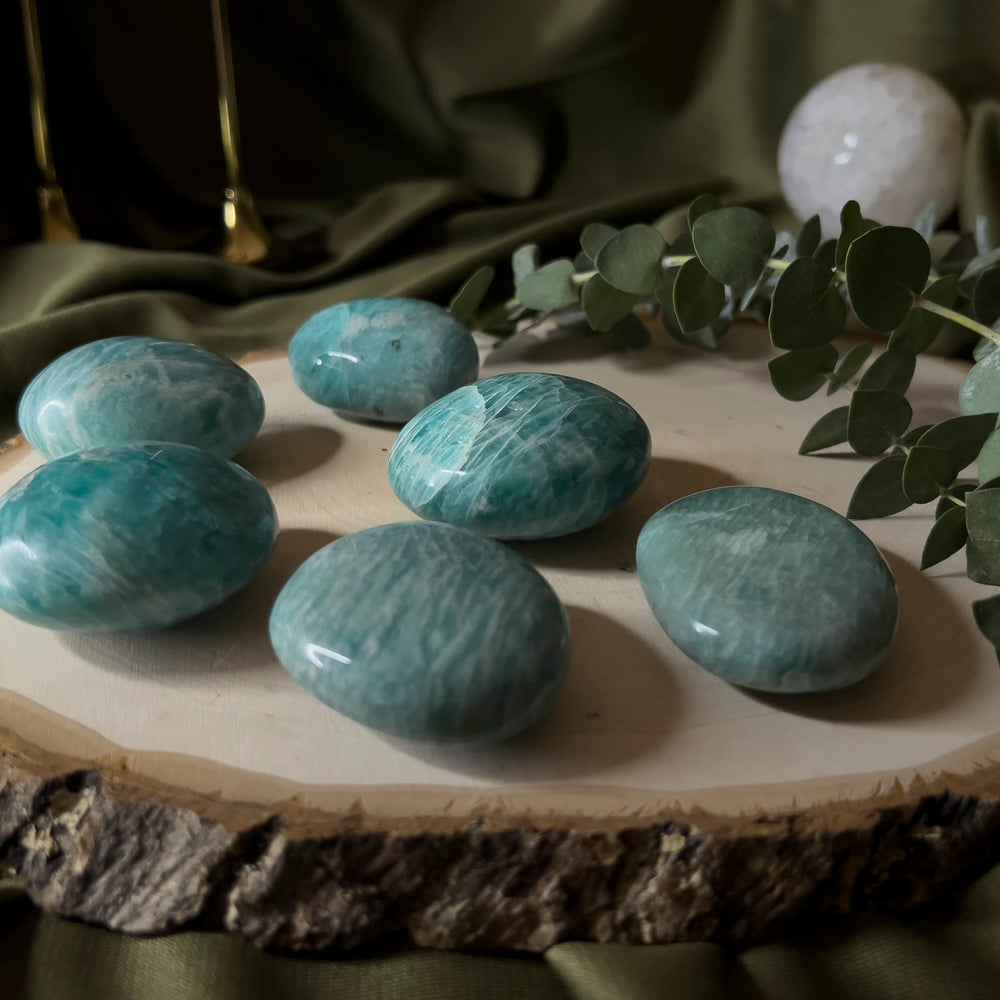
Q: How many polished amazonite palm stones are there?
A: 6